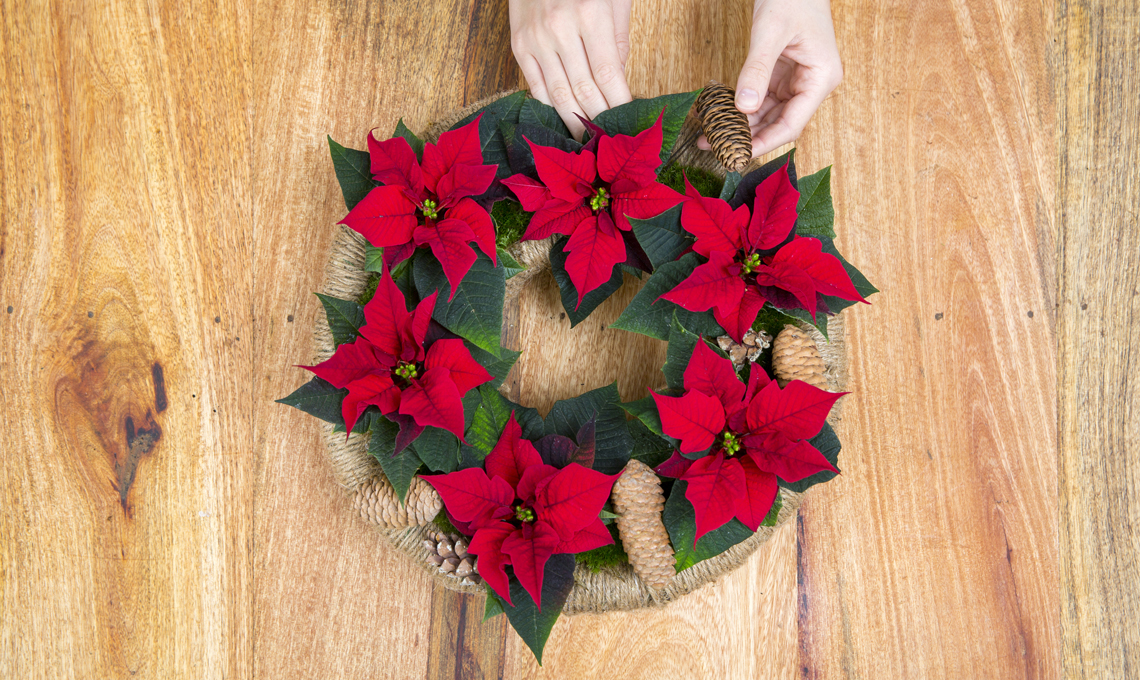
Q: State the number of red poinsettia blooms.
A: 6